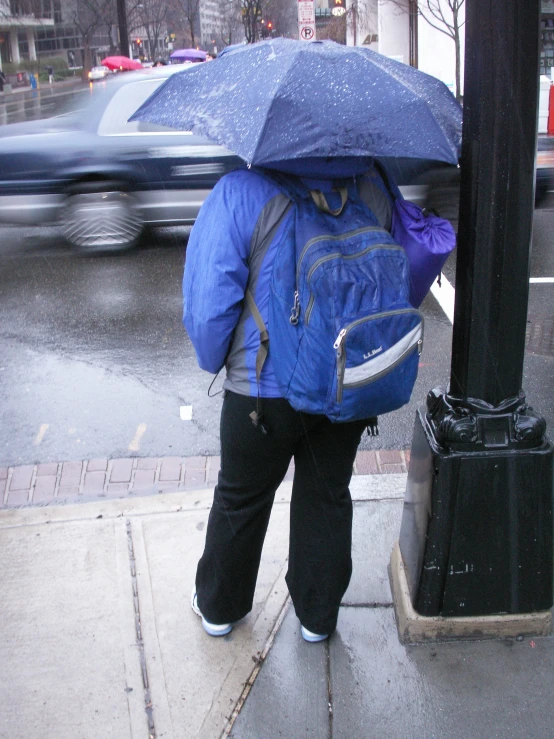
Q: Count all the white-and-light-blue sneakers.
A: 2